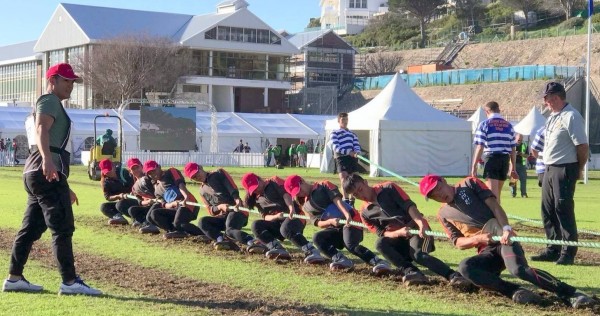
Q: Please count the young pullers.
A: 8